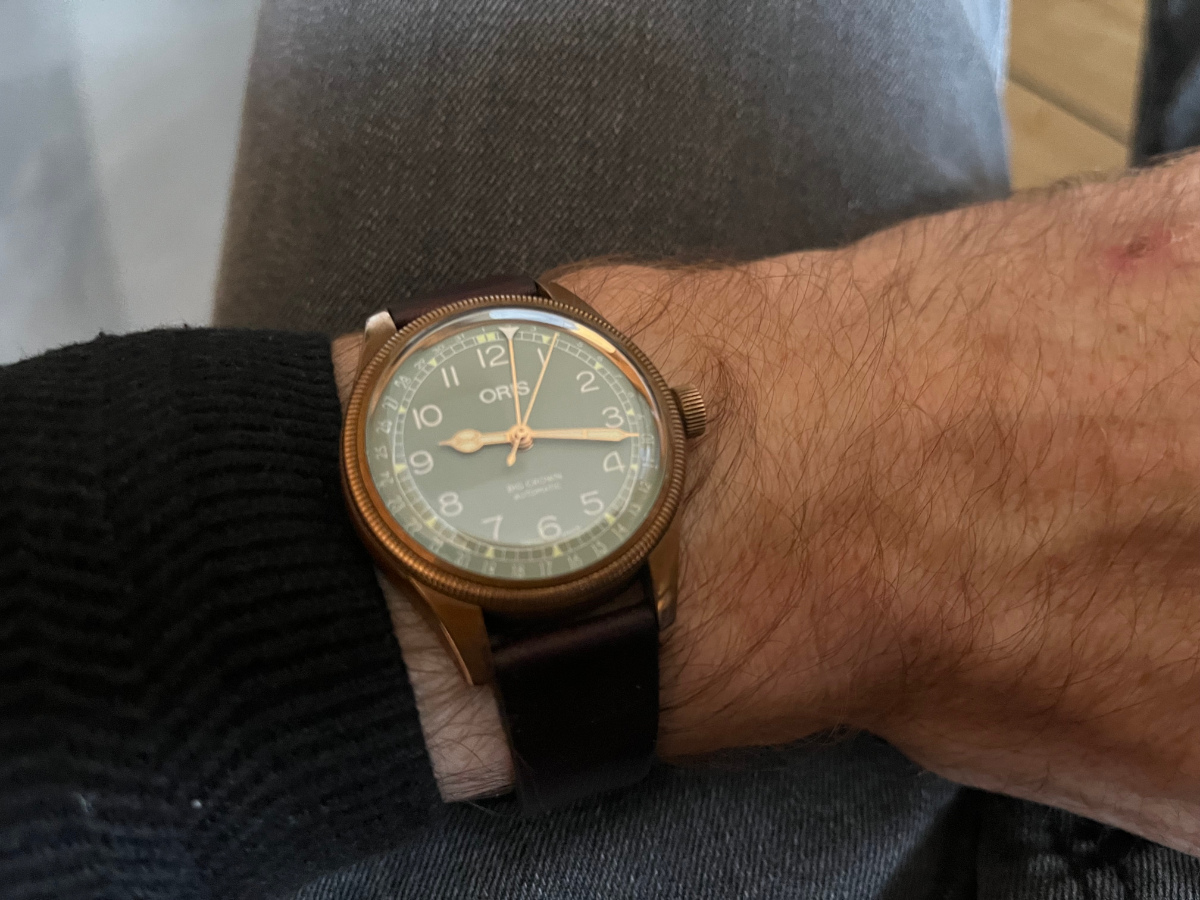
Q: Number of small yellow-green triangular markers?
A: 11